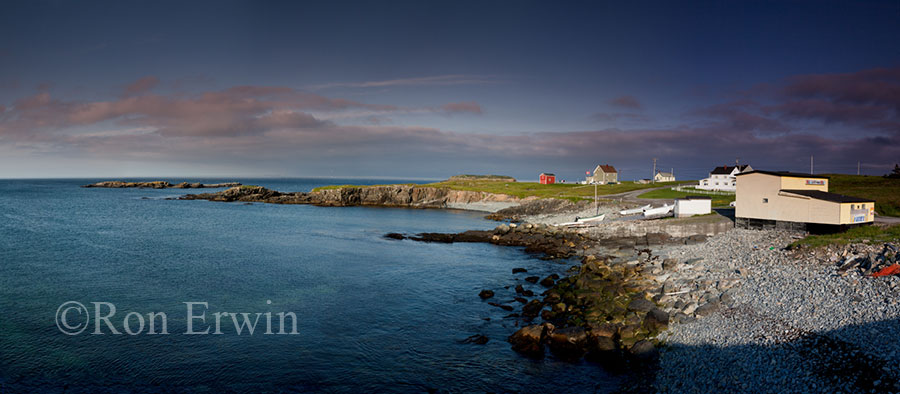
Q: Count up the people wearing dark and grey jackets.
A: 0